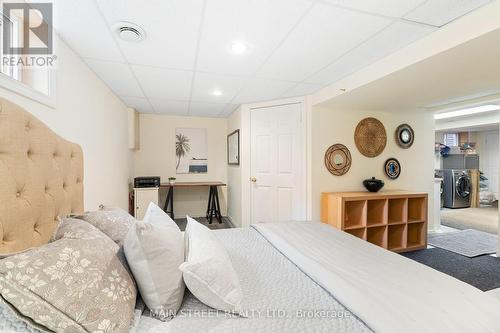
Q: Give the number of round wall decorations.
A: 4